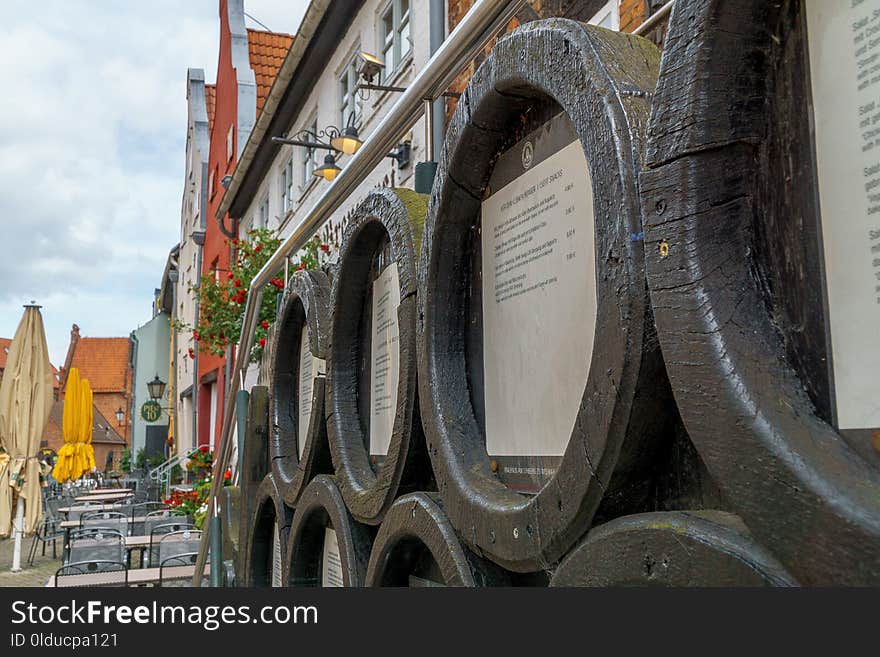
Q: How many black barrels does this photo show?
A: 8